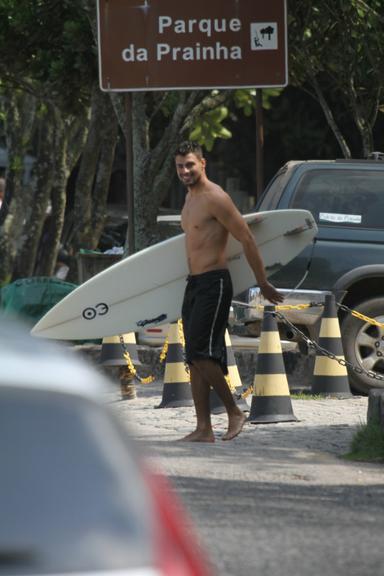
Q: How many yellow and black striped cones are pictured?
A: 5